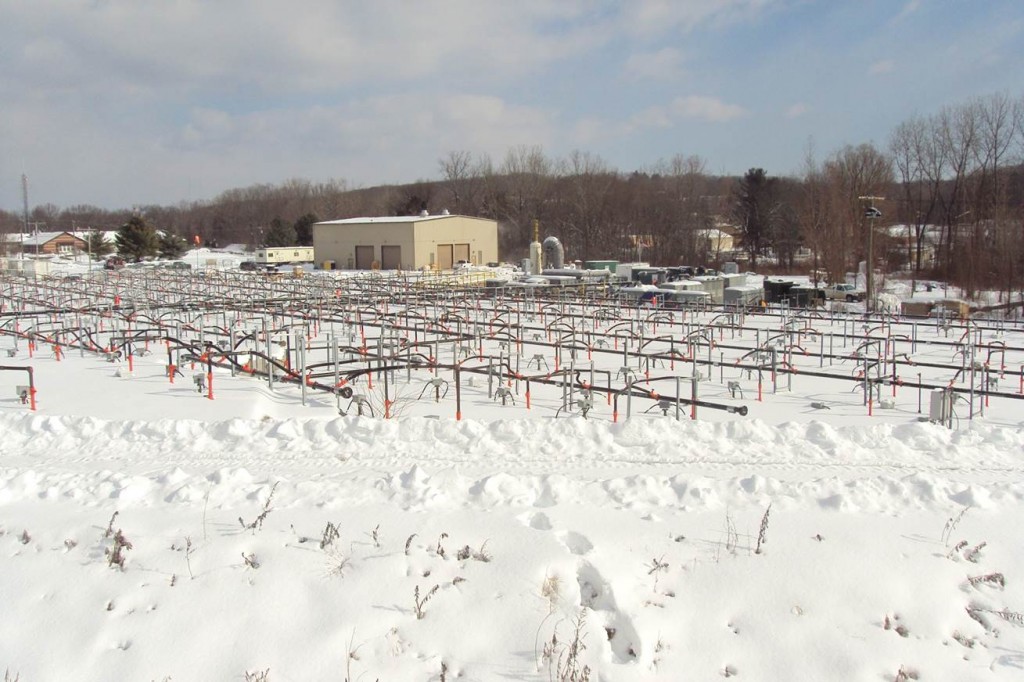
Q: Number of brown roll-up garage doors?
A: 4